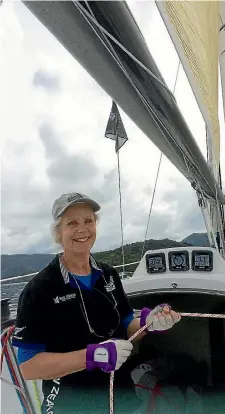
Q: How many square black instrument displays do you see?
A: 3